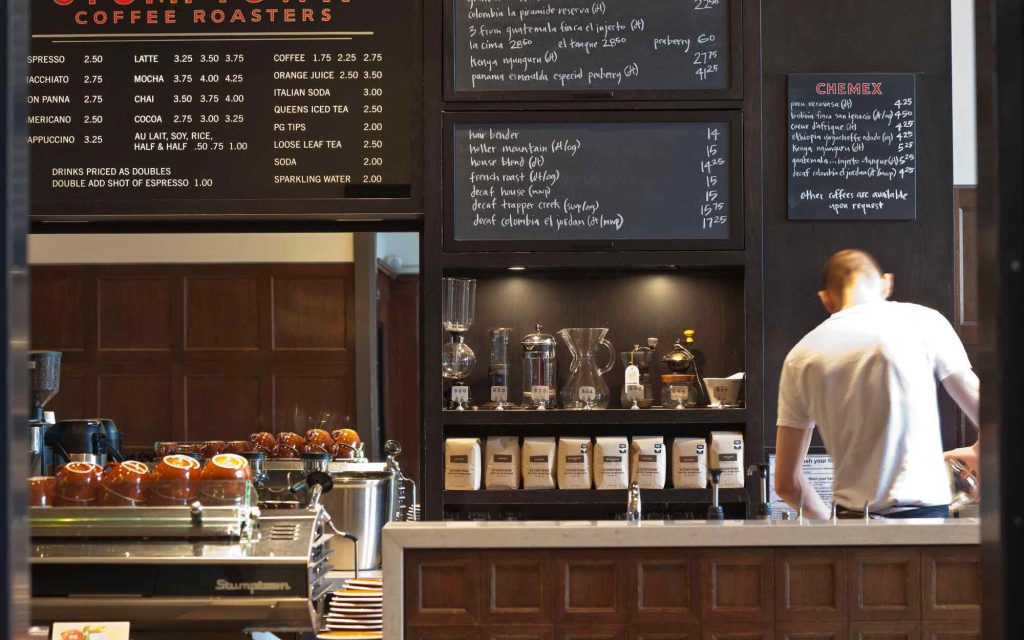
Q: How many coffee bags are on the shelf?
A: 8